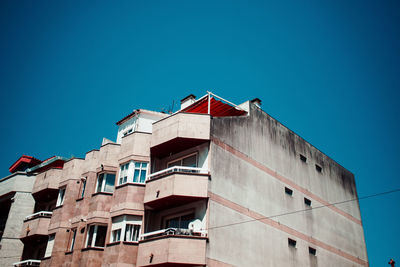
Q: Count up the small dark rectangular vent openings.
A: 6